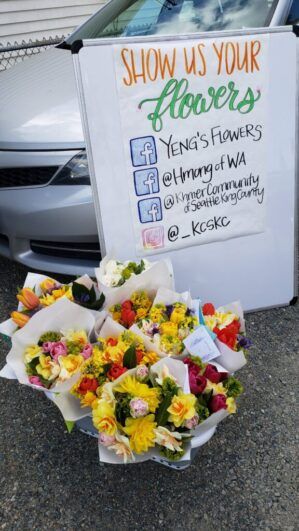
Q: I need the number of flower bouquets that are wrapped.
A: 9